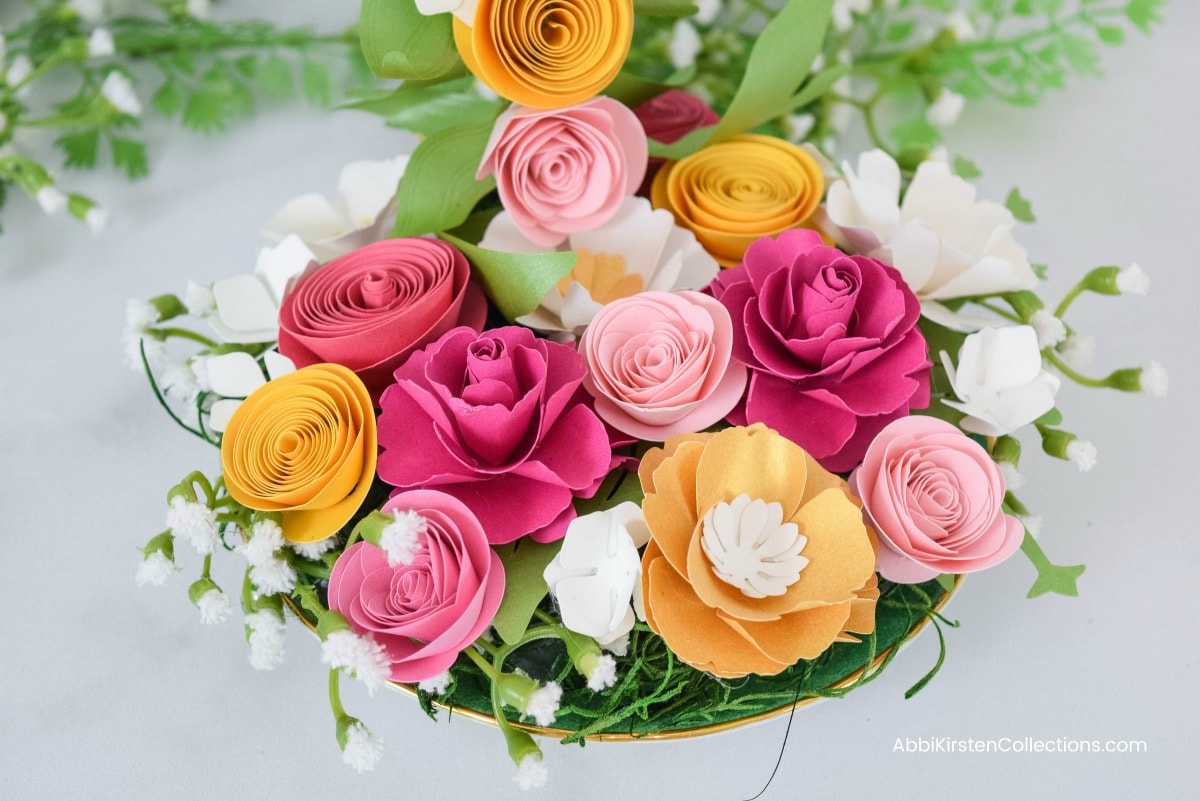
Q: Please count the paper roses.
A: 11